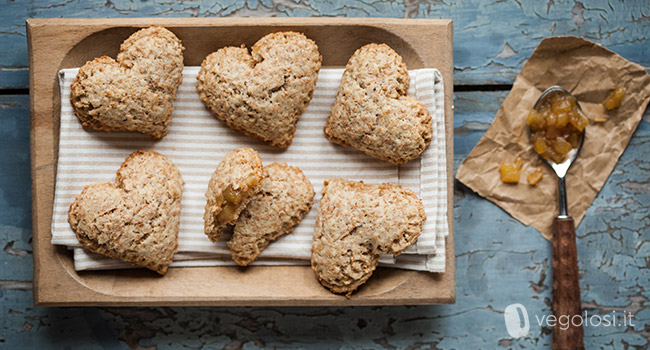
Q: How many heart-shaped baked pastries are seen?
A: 6